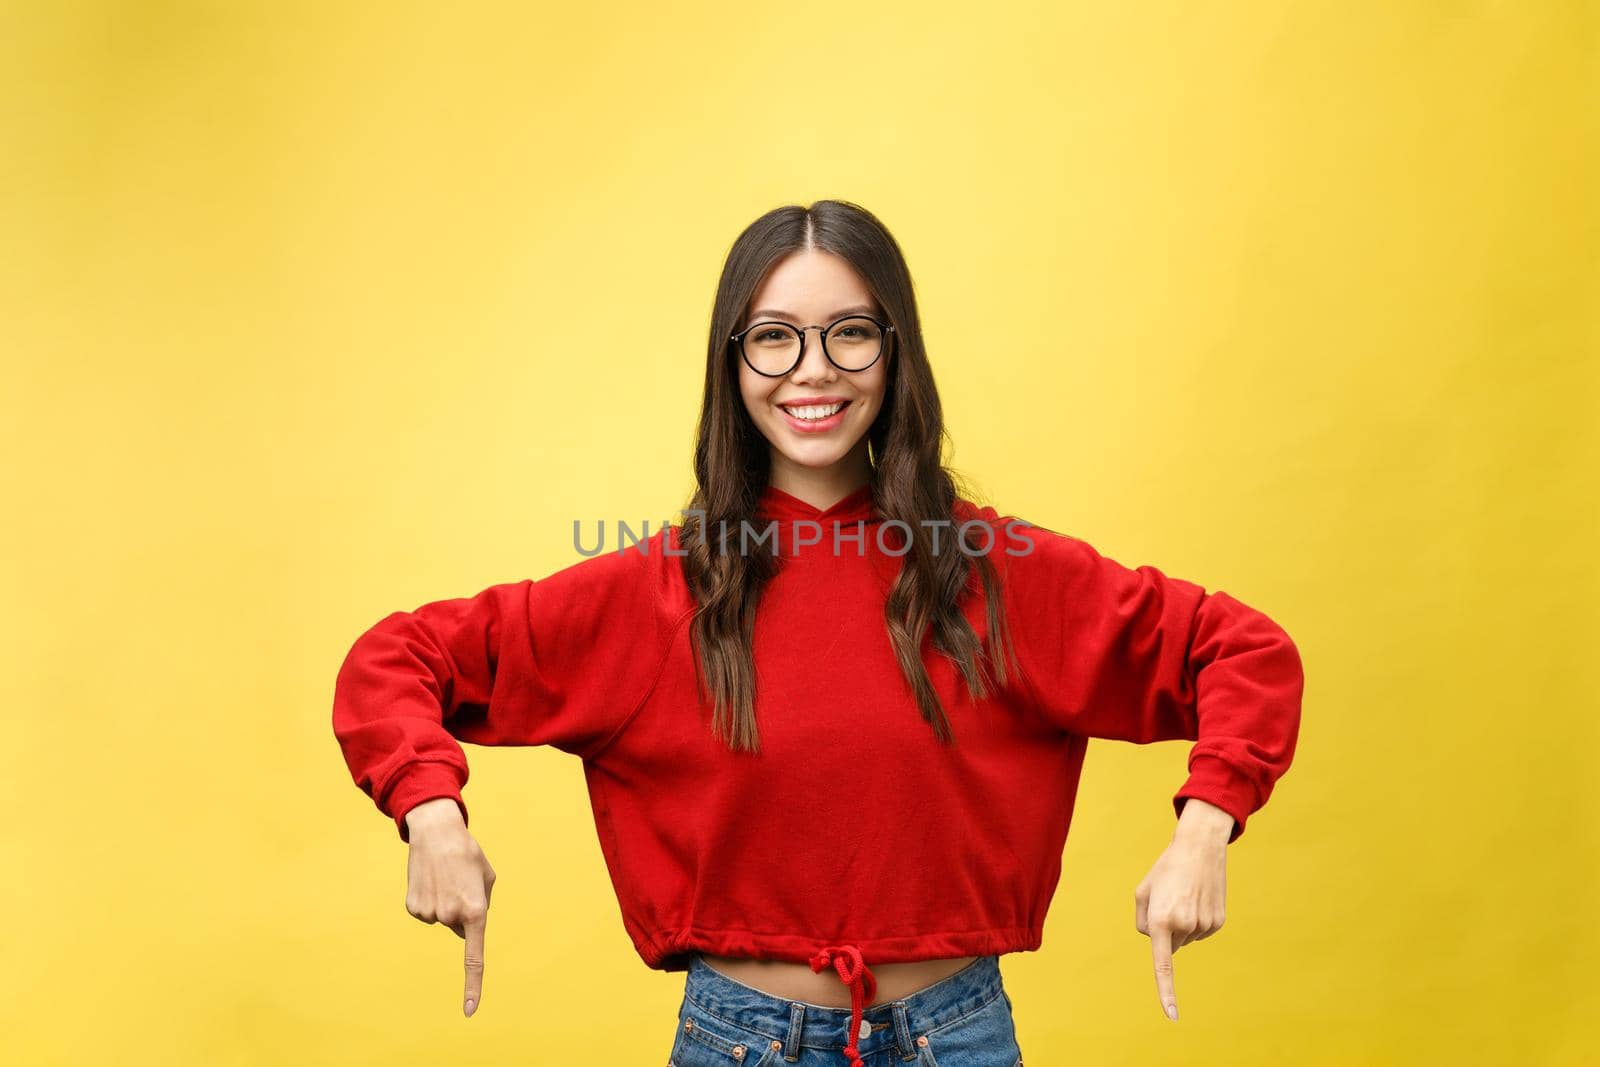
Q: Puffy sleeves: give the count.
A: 2